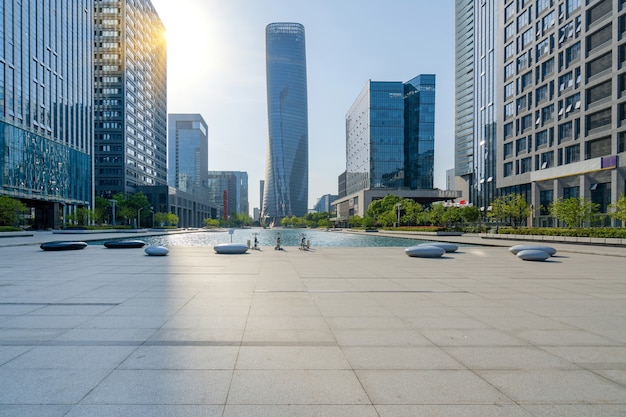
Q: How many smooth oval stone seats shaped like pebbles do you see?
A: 8